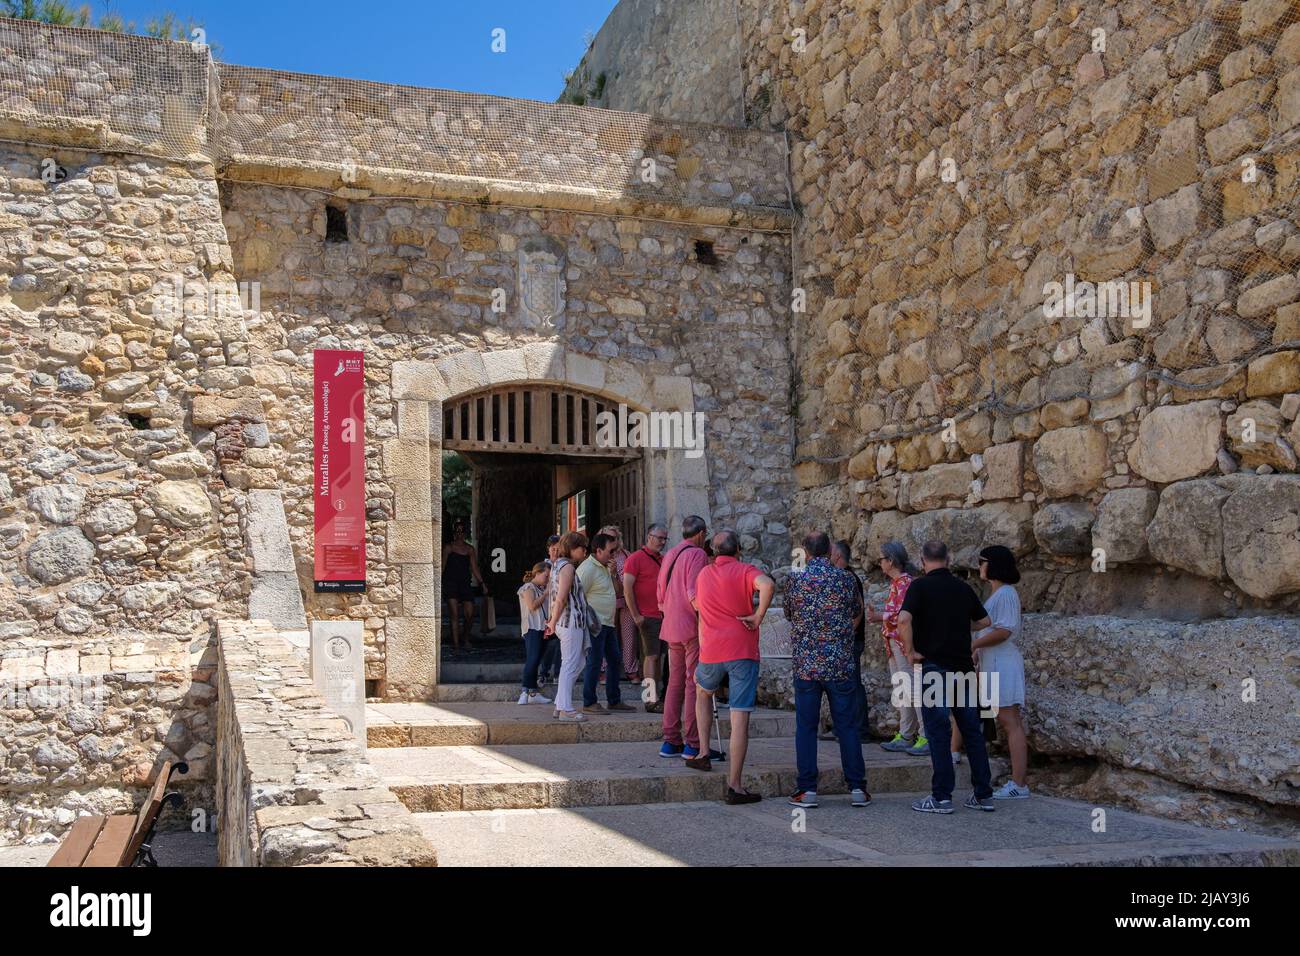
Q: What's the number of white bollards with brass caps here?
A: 0